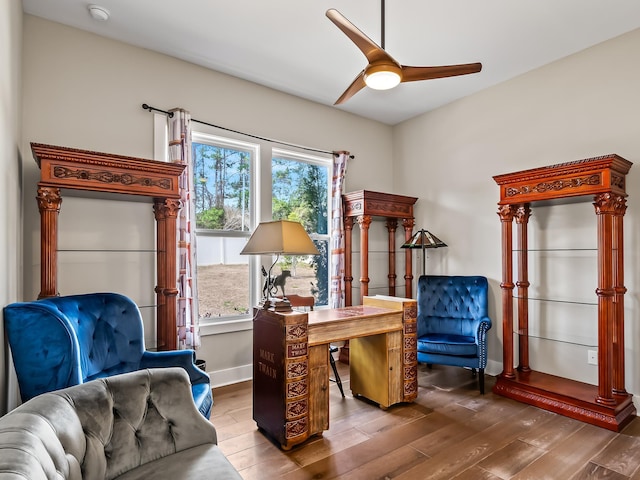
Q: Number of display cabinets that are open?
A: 3